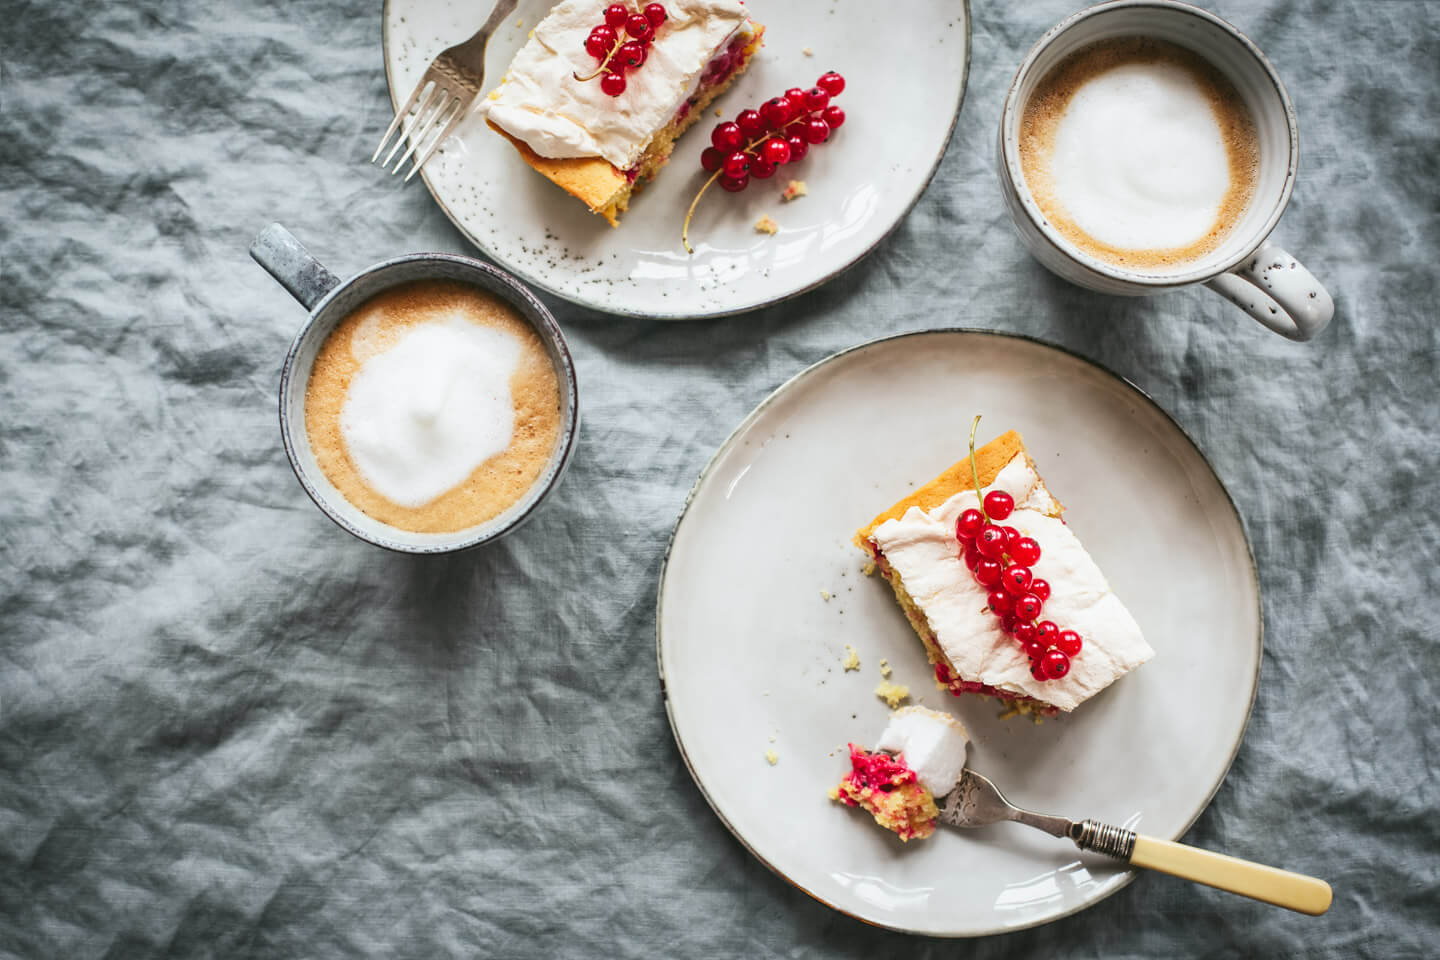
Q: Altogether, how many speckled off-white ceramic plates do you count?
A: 2